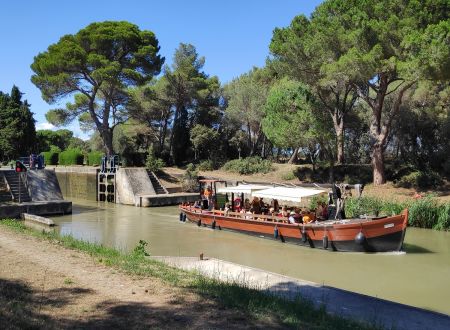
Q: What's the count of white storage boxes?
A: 0